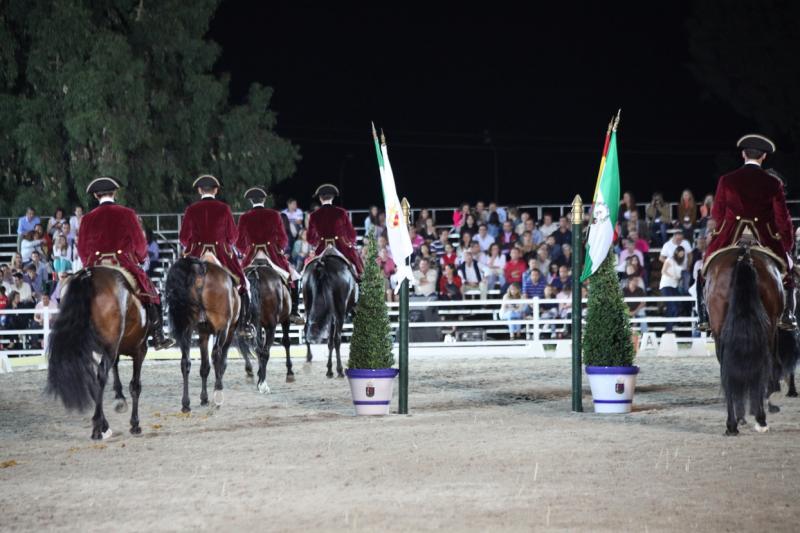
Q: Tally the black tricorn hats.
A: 5